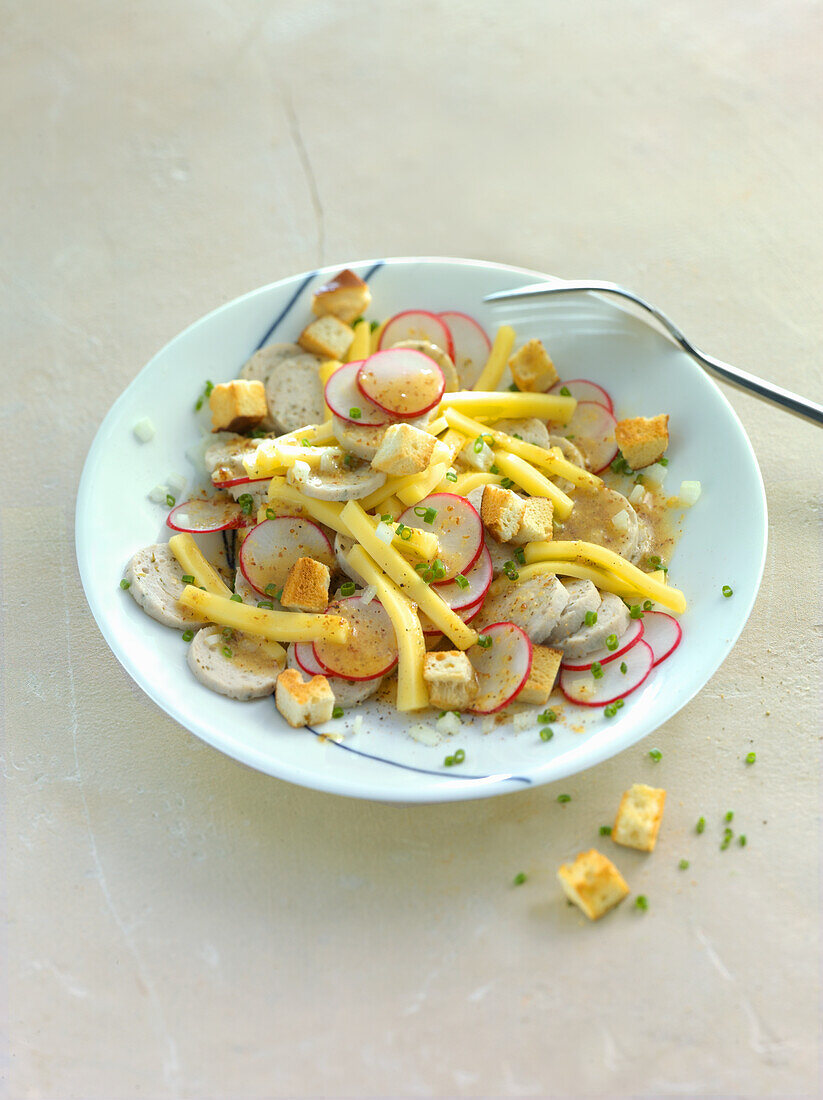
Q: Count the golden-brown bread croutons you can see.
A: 14